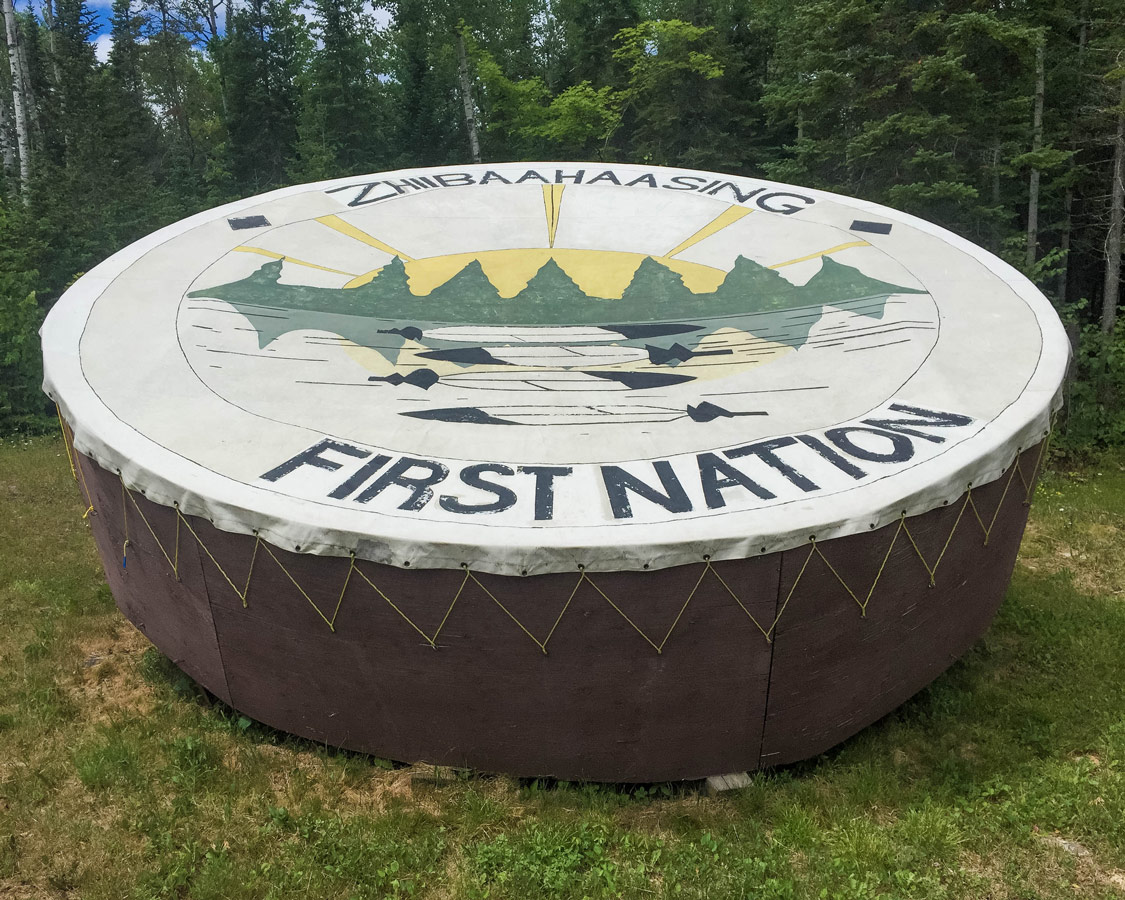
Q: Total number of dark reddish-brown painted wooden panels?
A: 3